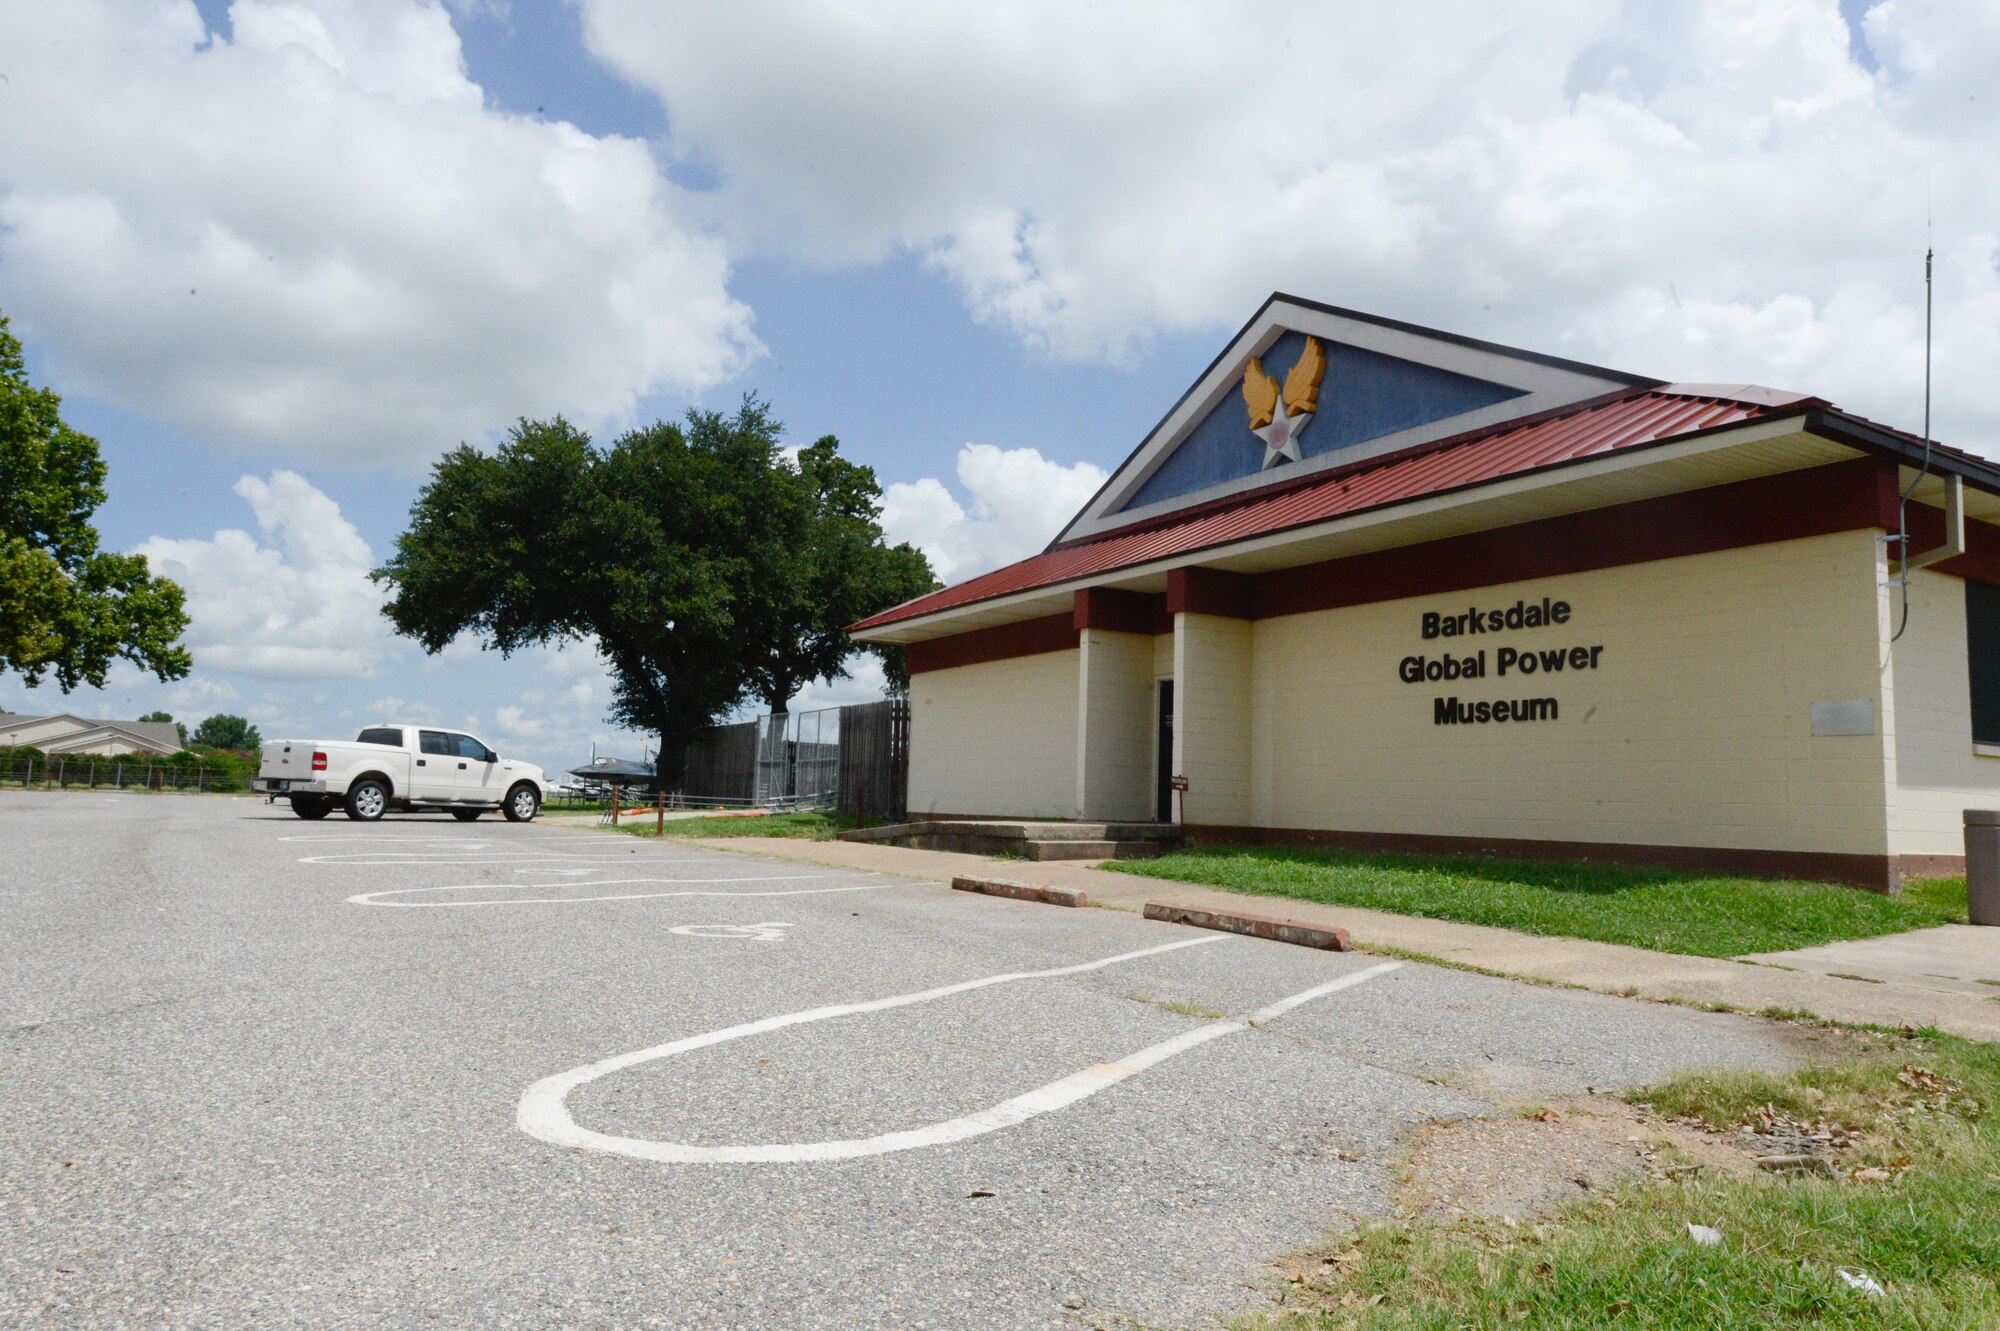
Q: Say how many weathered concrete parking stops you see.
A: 2